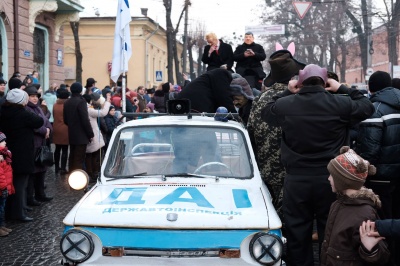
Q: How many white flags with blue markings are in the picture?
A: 1